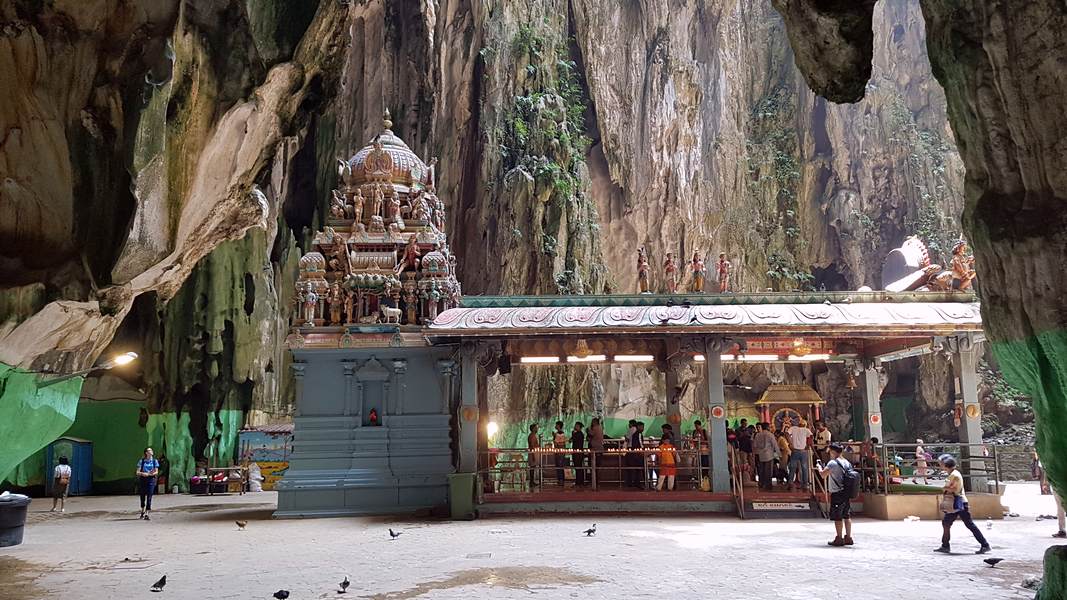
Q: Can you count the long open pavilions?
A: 1